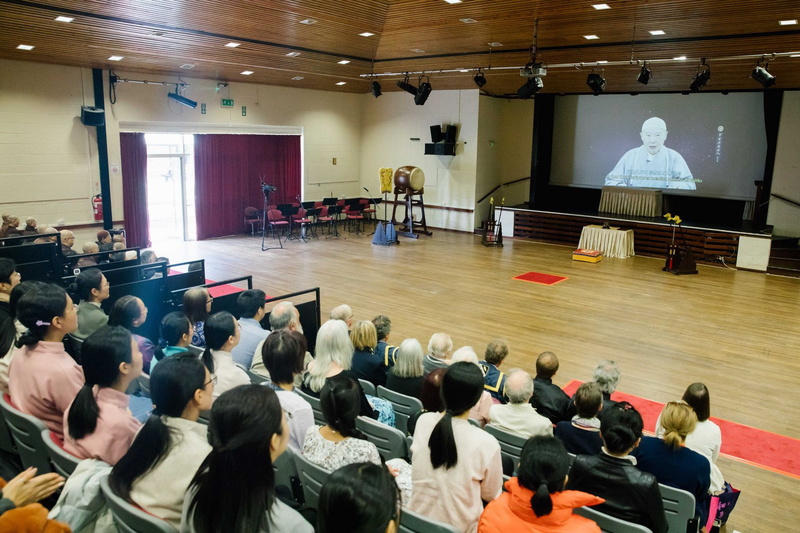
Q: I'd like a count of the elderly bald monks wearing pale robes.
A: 1